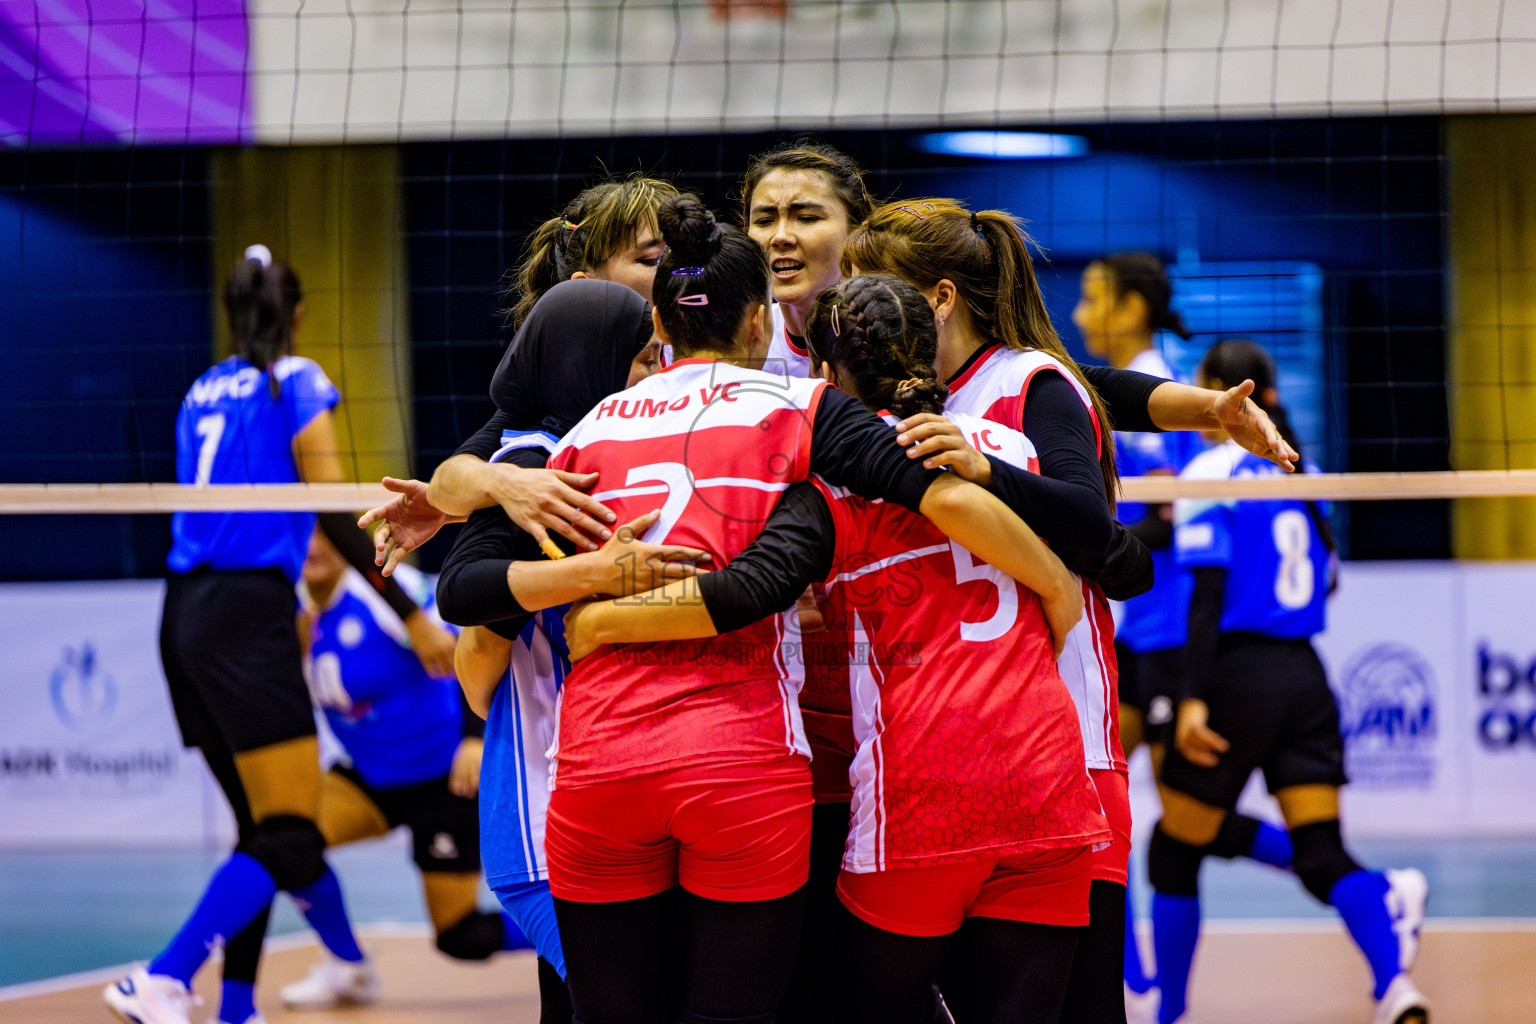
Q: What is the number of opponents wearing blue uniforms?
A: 4